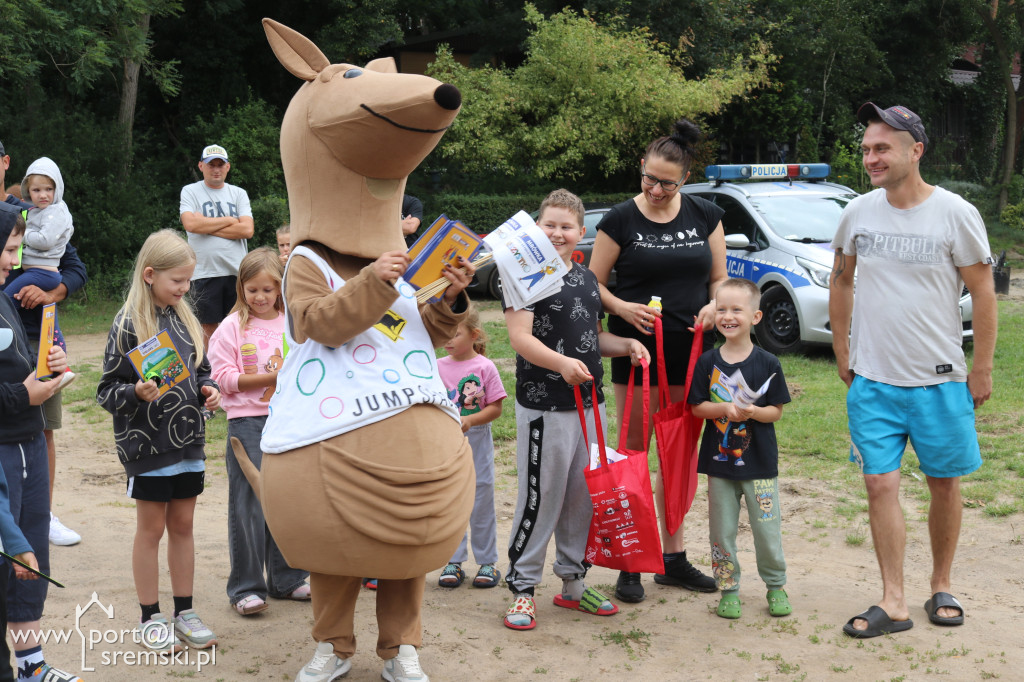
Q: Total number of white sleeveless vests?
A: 1